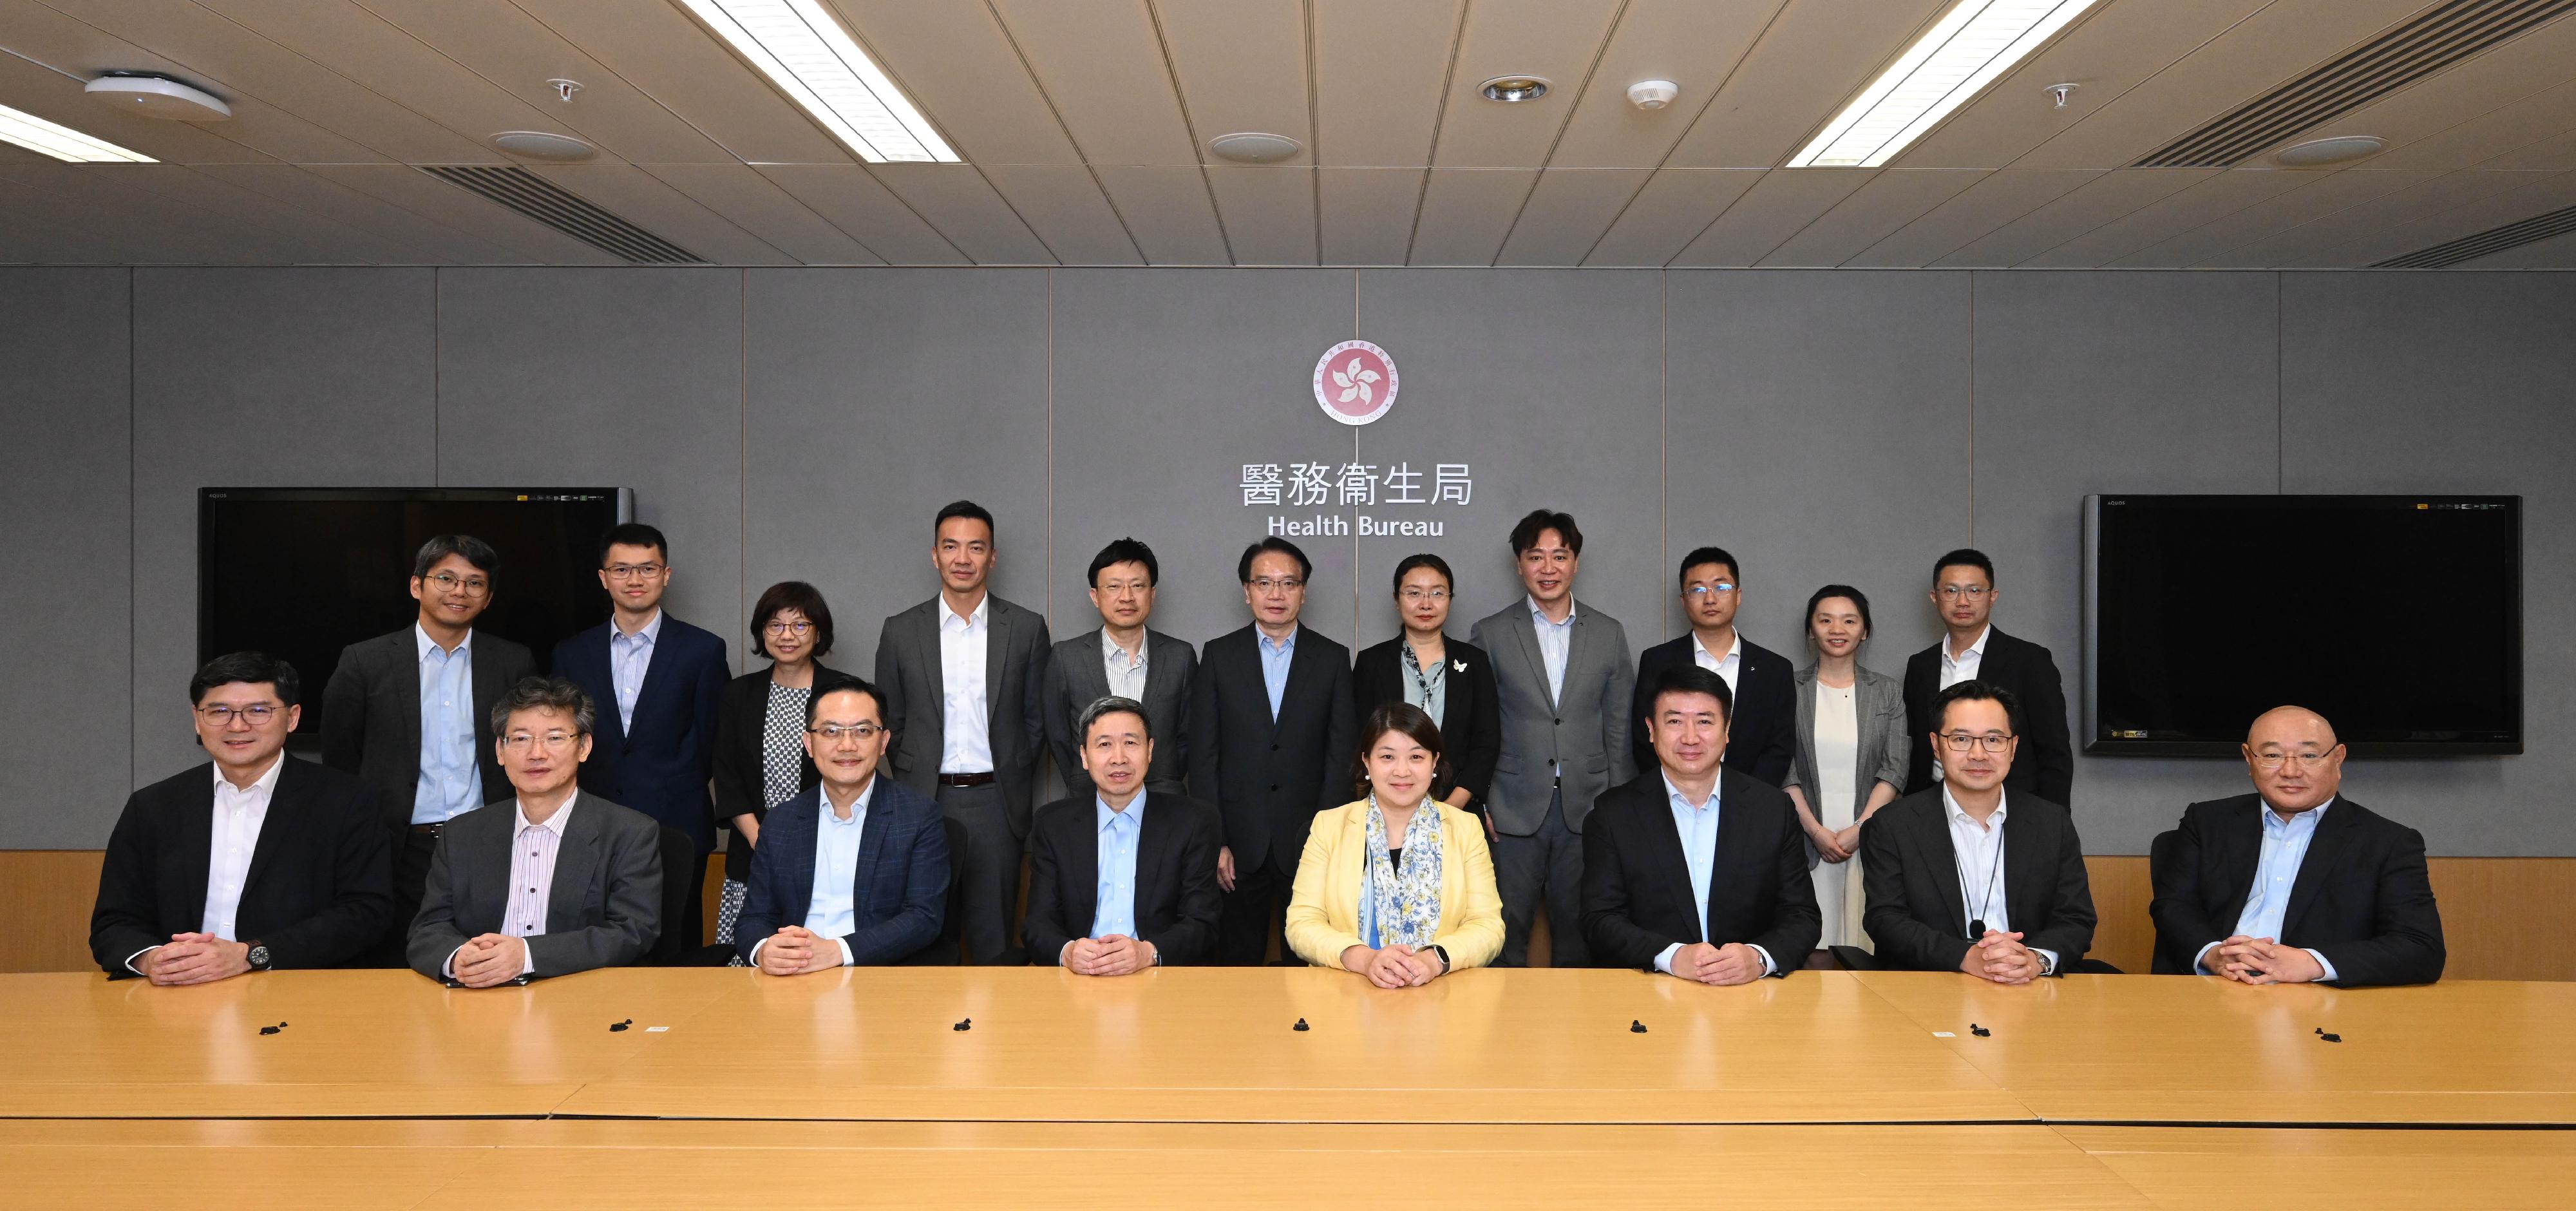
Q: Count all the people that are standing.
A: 11